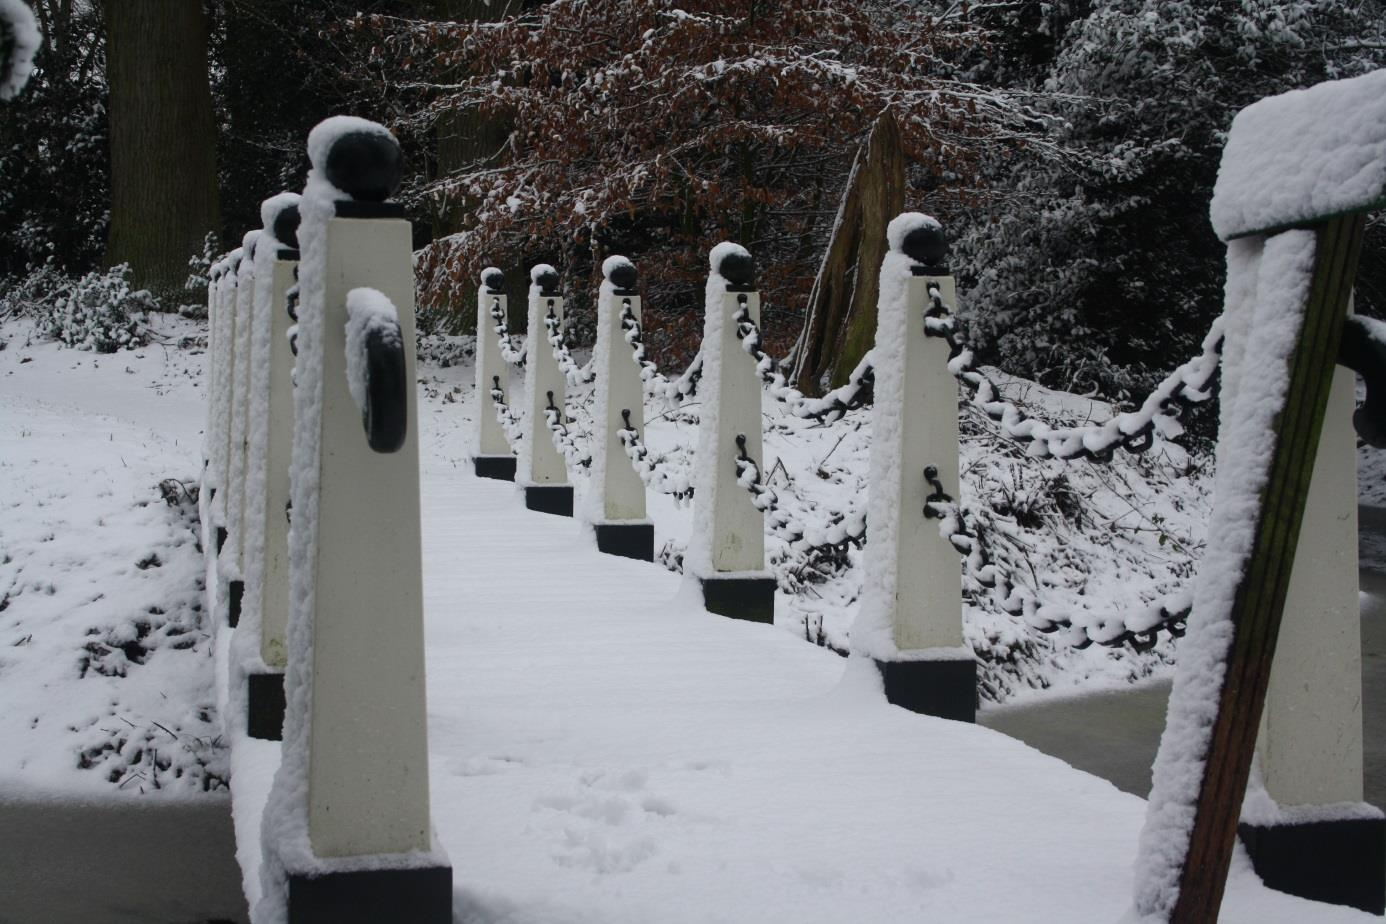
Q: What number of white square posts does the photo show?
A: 12